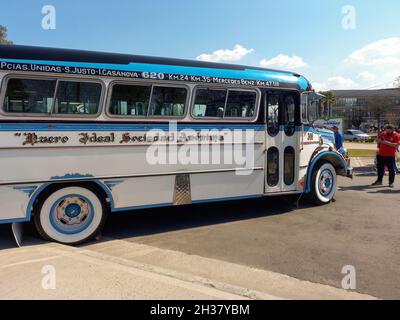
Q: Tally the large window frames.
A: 3